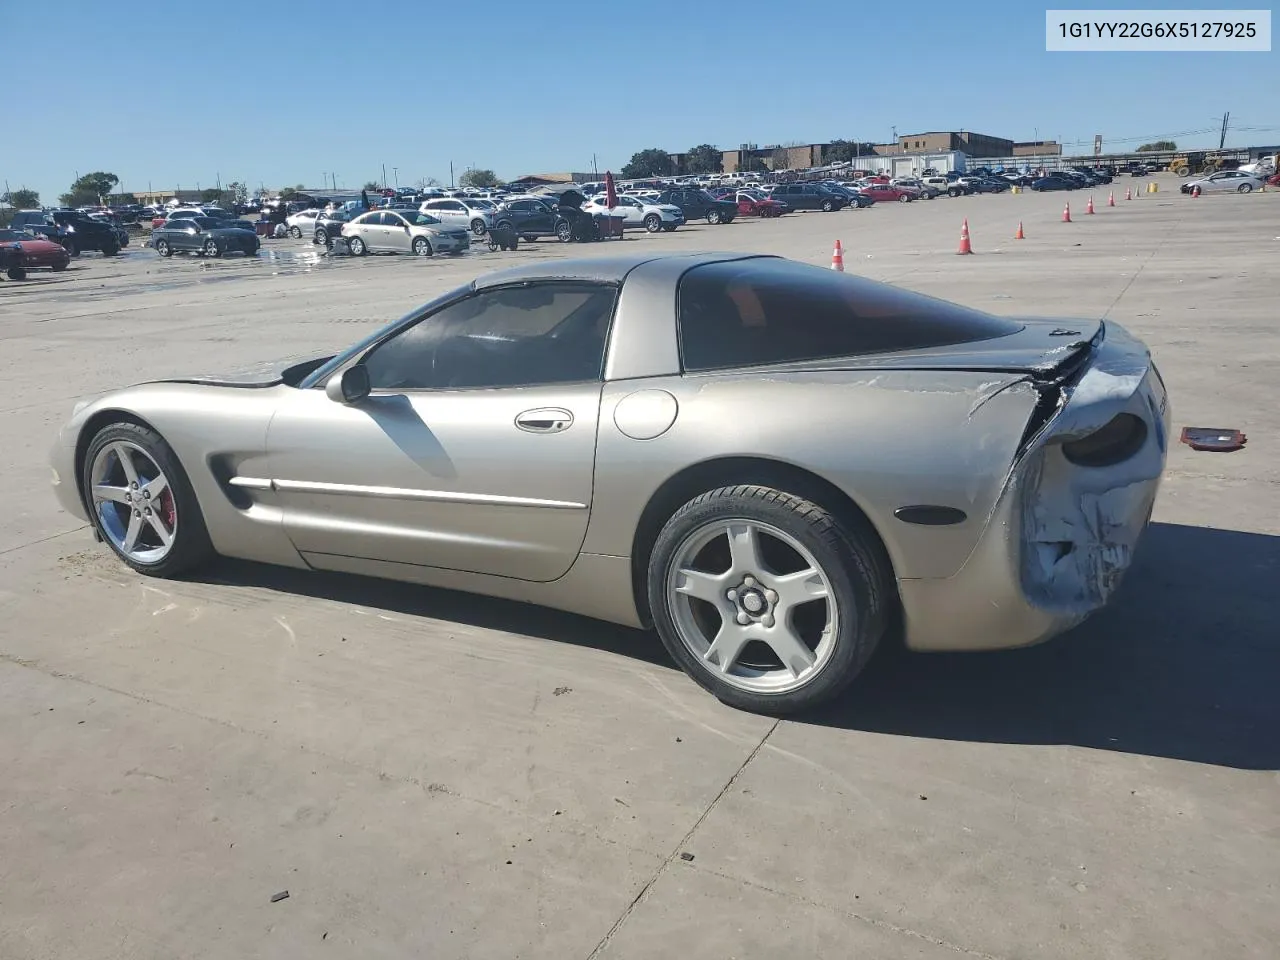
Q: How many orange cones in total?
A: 8